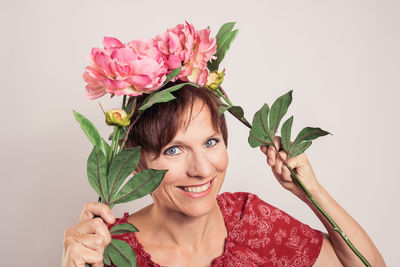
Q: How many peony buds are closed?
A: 2